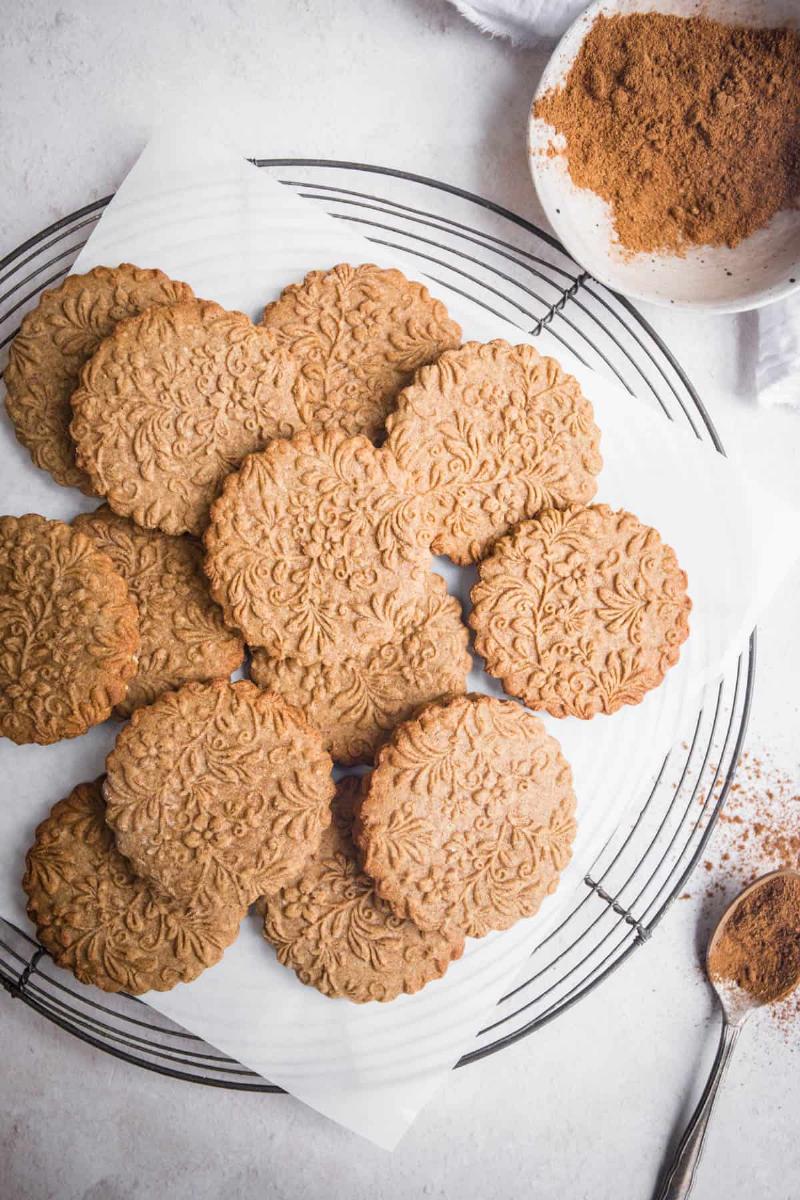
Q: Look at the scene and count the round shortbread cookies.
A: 13